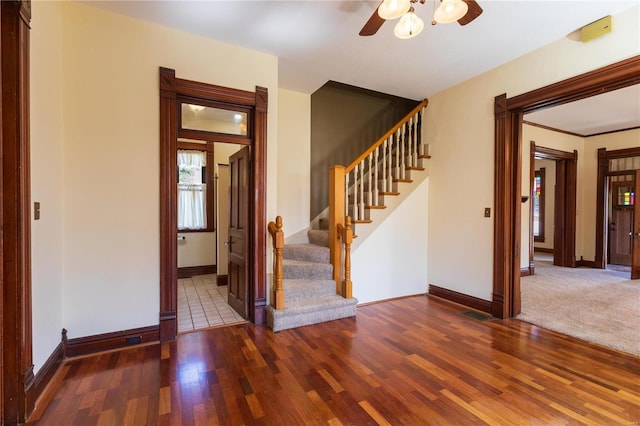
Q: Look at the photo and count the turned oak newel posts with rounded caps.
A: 2